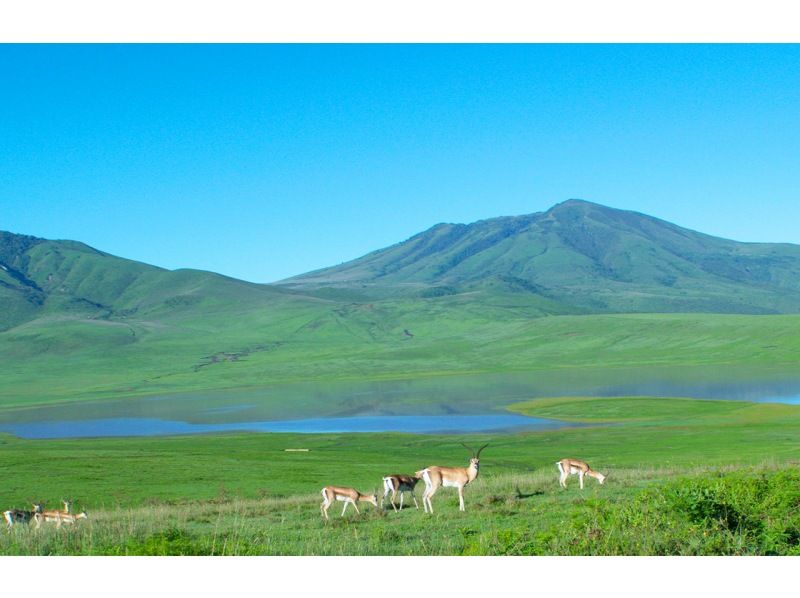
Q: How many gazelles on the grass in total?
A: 7